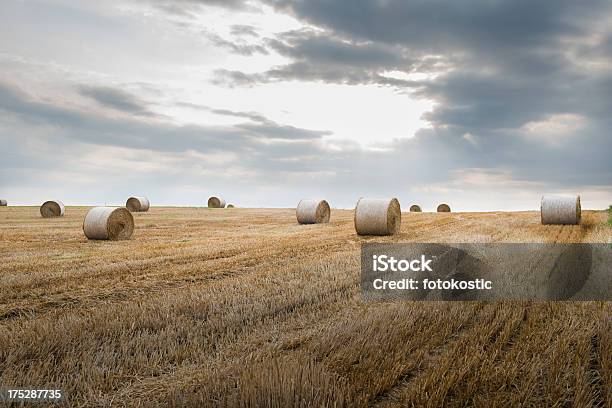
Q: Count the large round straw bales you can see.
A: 11